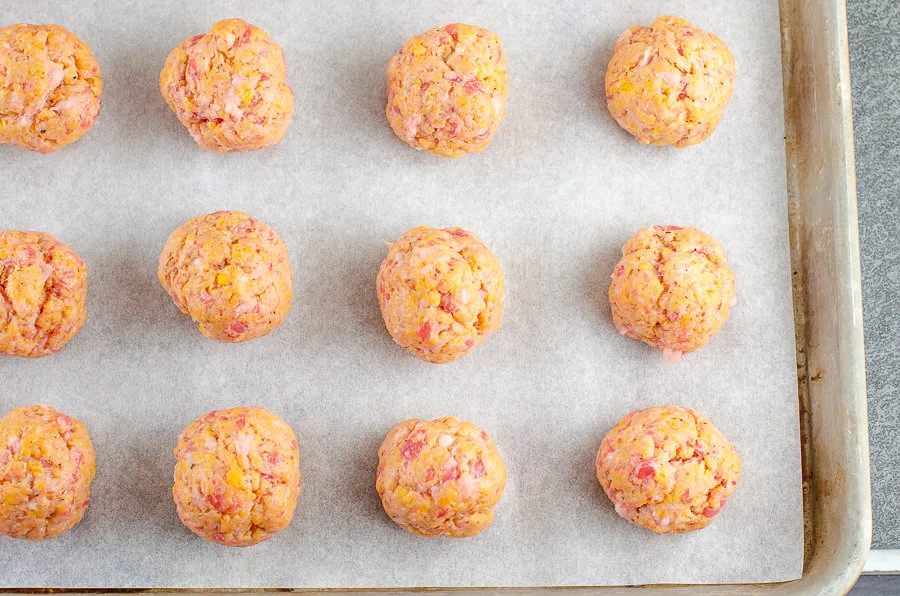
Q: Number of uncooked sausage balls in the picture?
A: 12